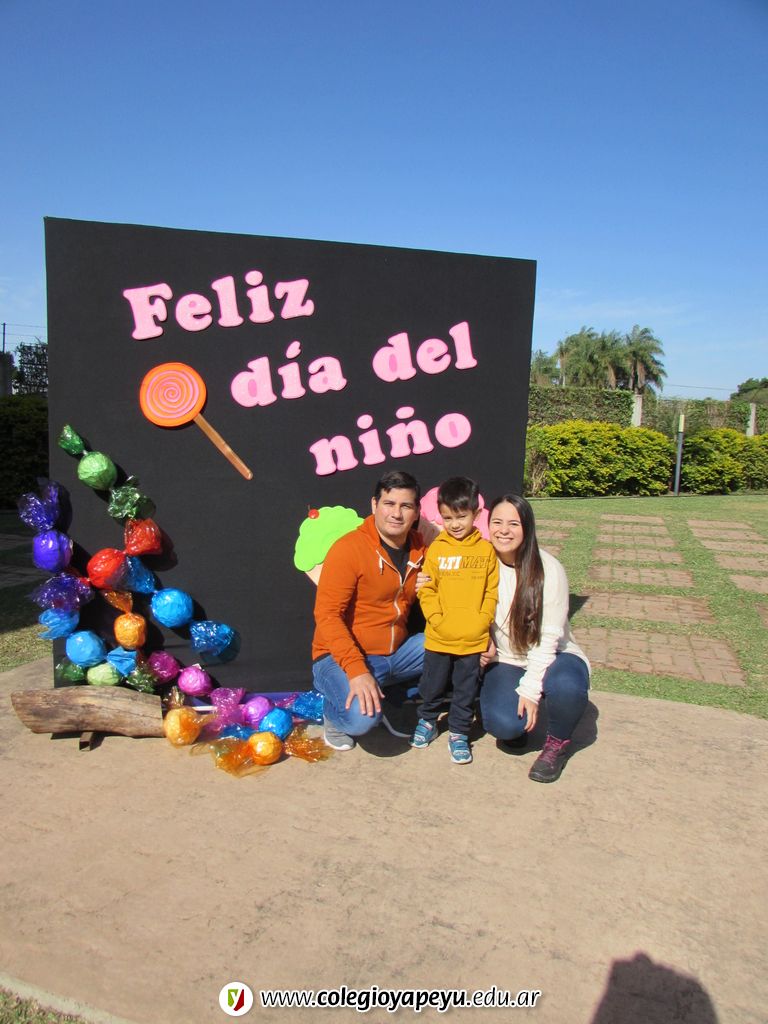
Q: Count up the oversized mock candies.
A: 12